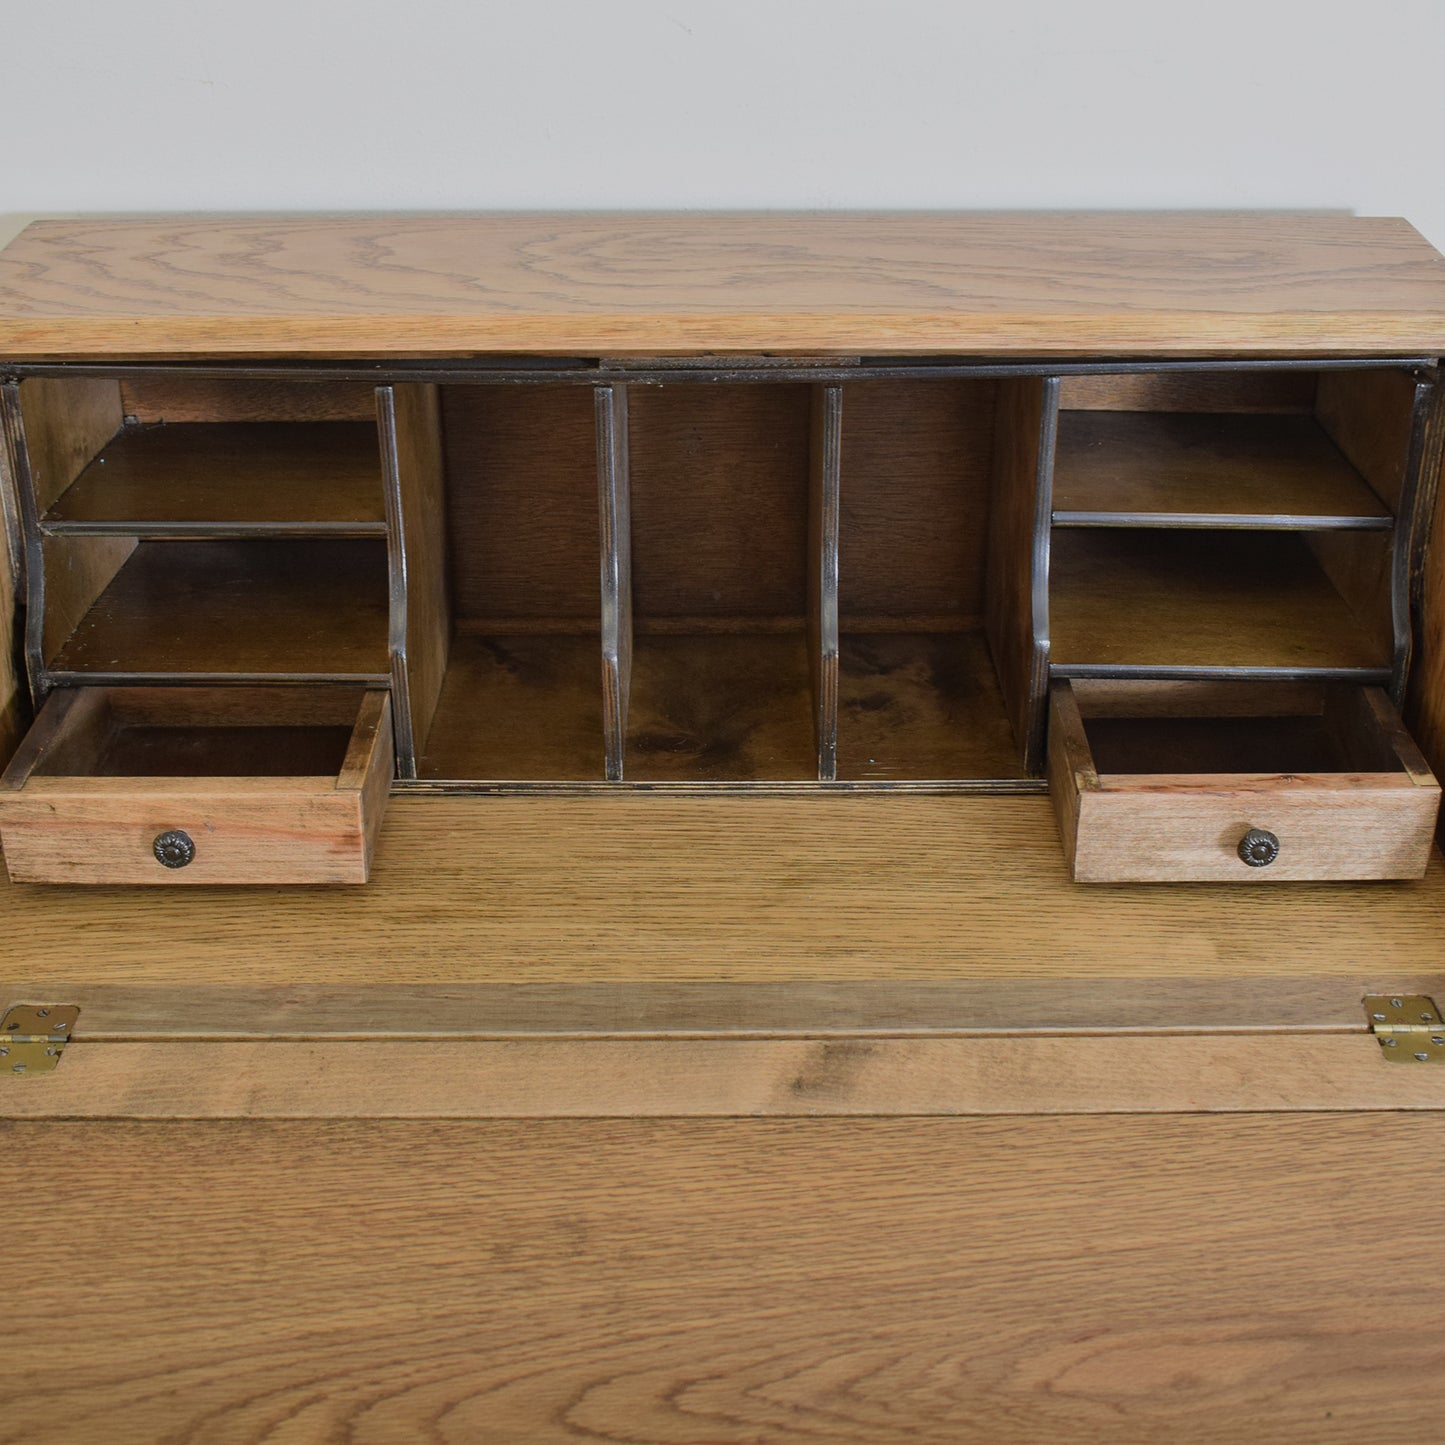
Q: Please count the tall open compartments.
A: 3